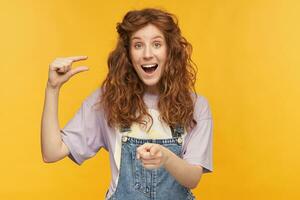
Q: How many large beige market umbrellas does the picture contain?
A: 0